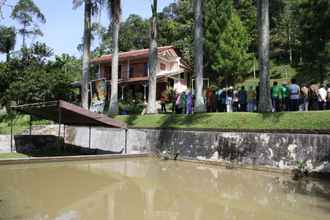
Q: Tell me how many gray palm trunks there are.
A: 5